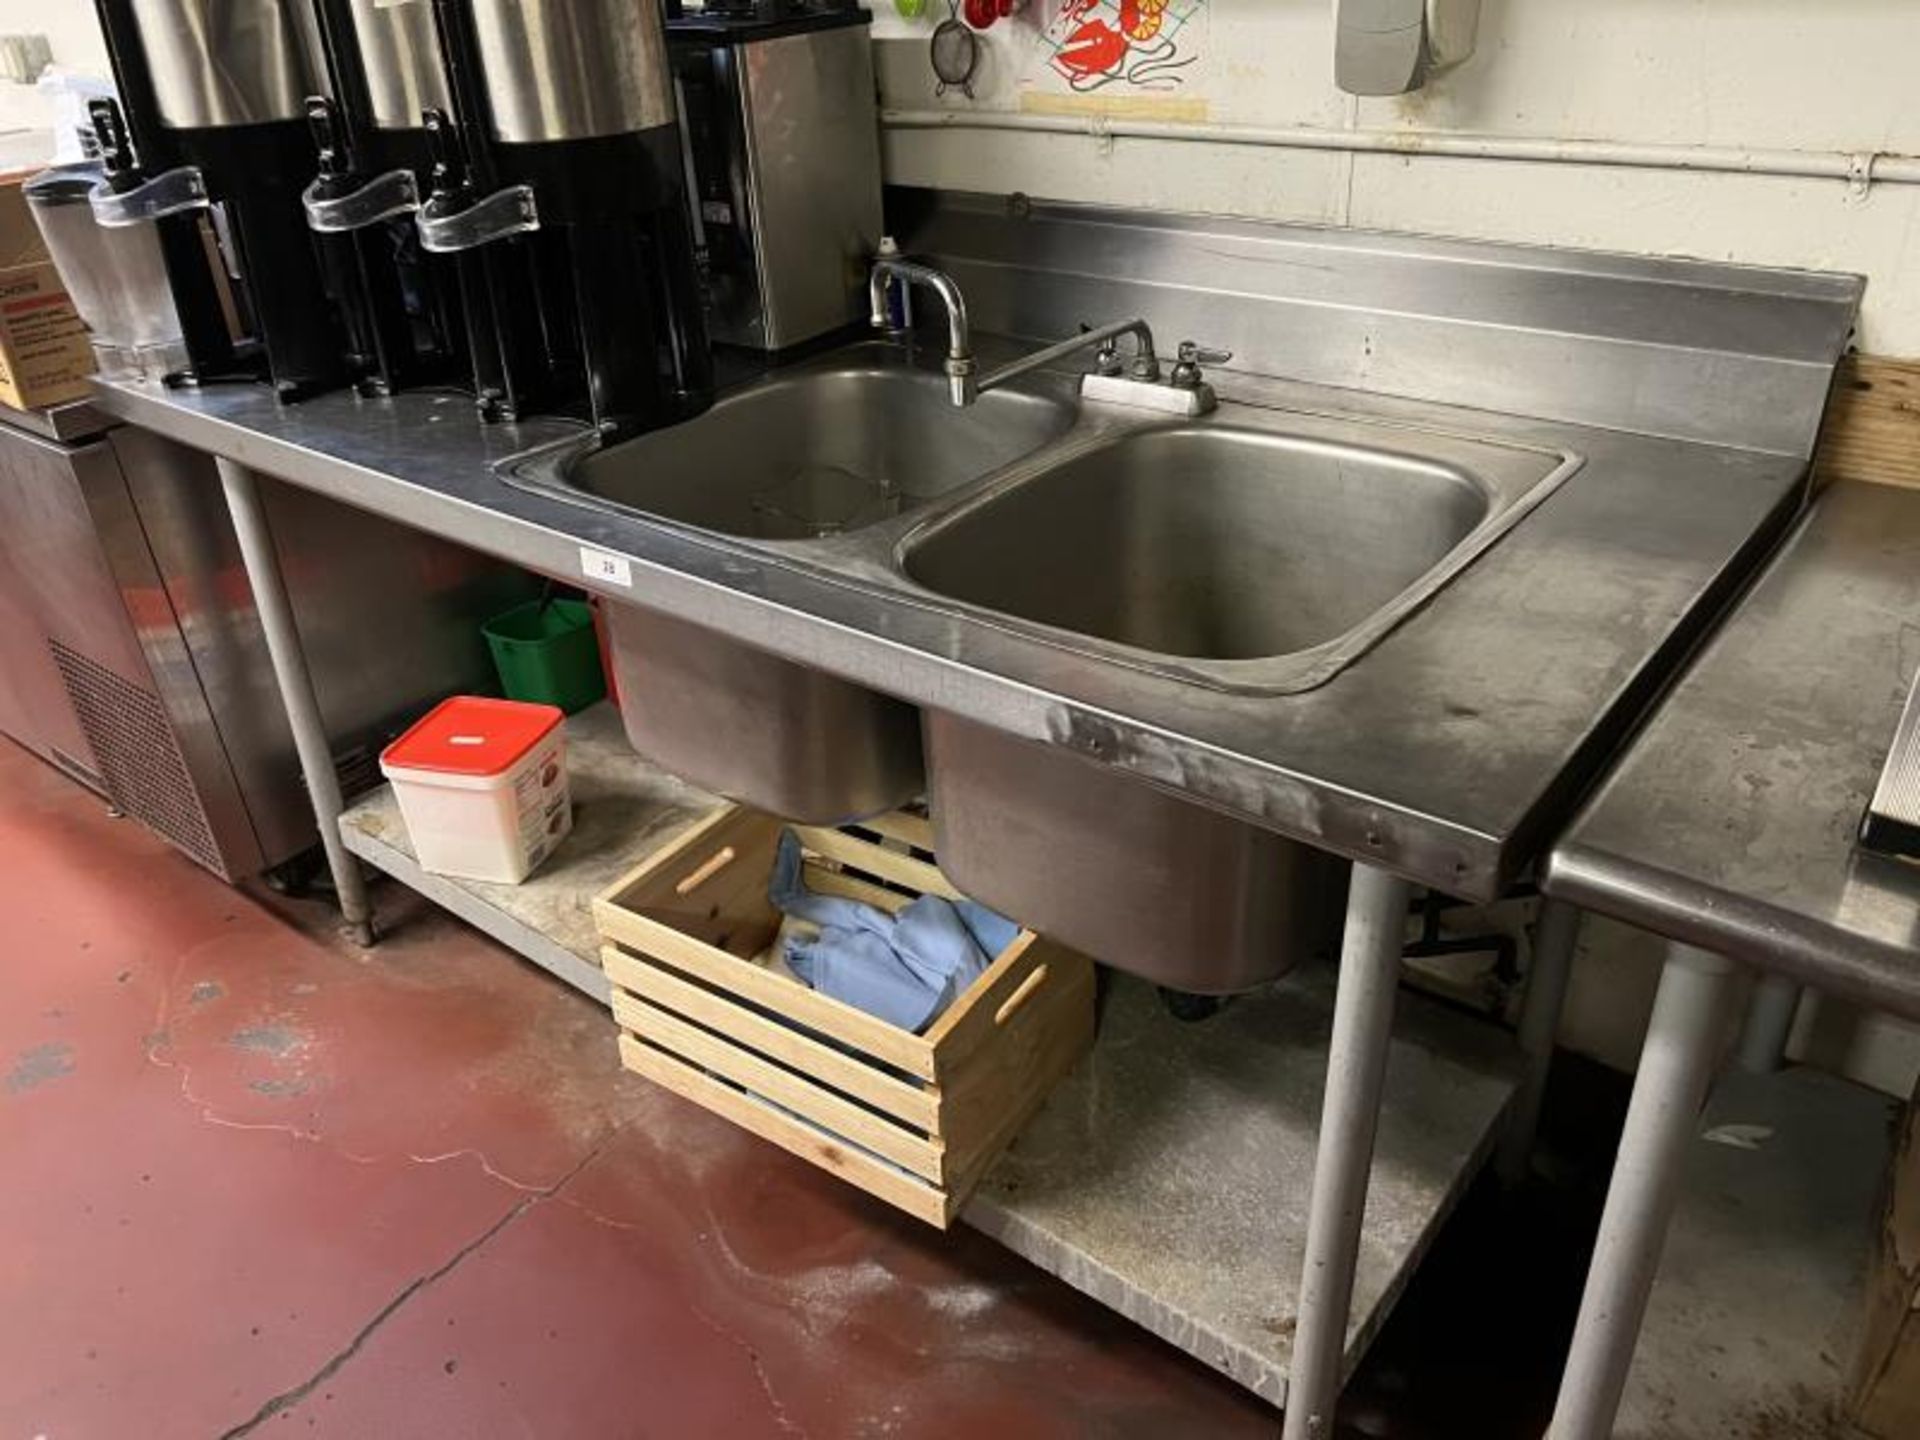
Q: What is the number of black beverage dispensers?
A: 3